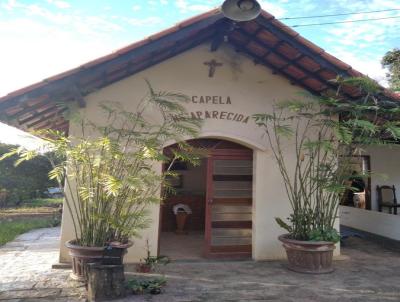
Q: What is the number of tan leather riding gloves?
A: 0